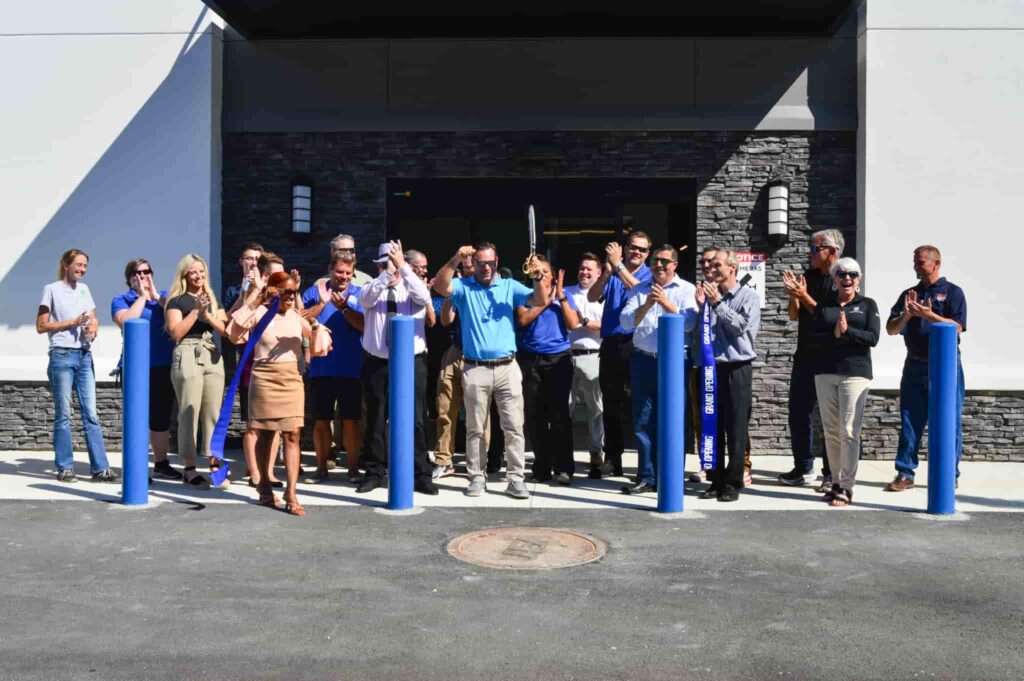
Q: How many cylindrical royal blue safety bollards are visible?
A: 4